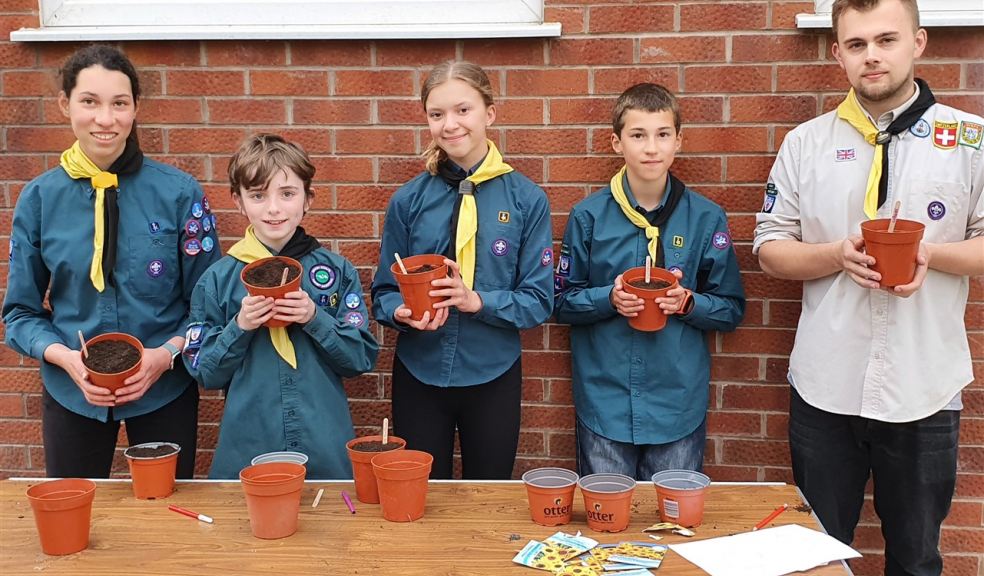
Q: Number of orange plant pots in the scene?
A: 14